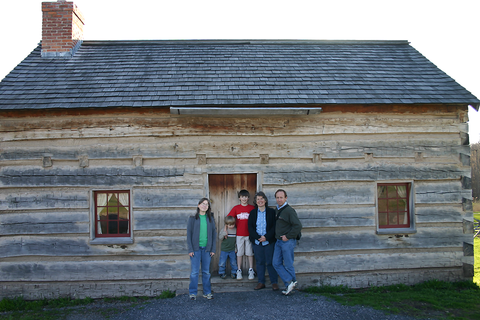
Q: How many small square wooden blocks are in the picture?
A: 8